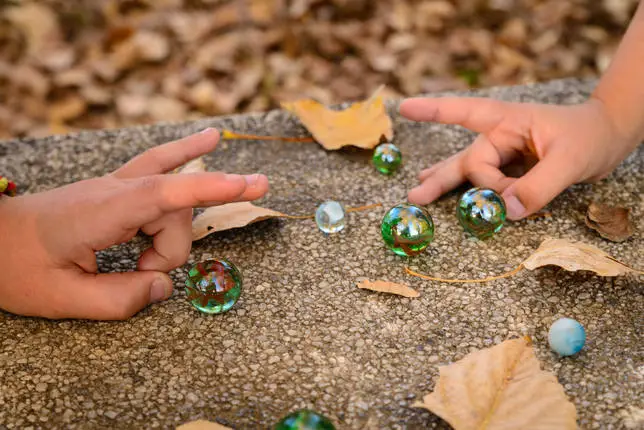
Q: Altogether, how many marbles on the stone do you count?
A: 7